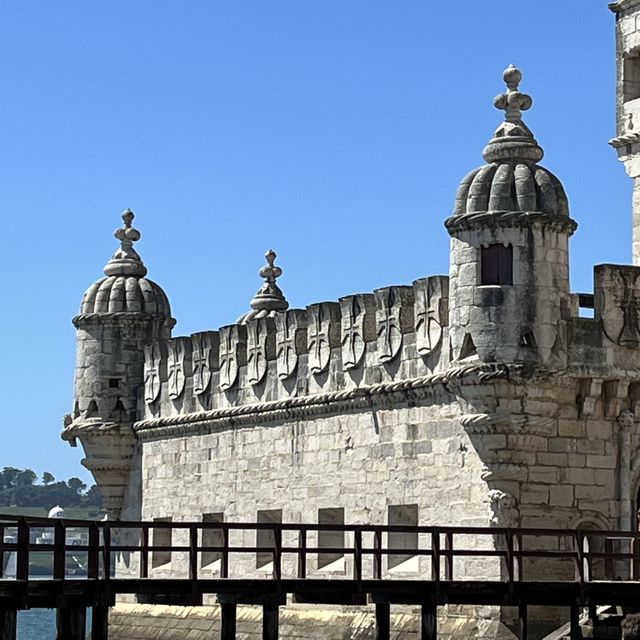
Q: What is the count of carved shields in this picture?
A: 11